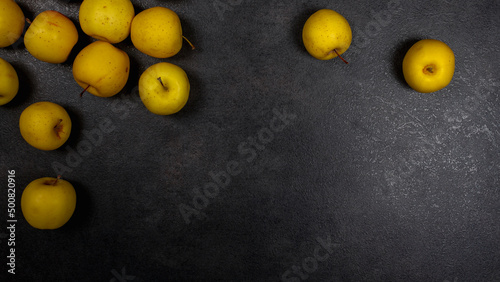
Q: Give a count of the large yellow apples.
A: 11